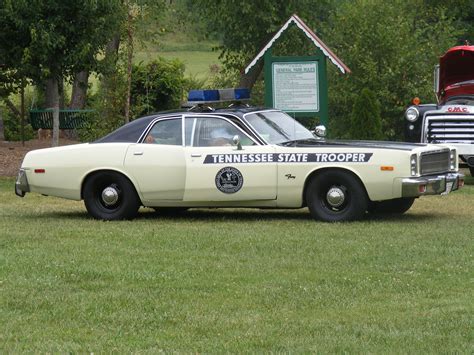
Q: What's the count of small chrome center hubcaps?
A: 2